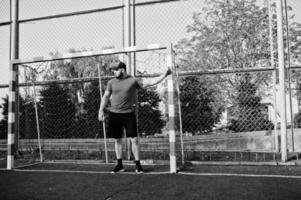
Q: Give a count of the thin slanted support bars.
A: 3